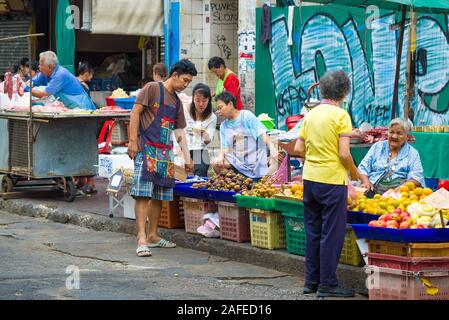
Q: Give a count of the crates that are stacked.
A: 3